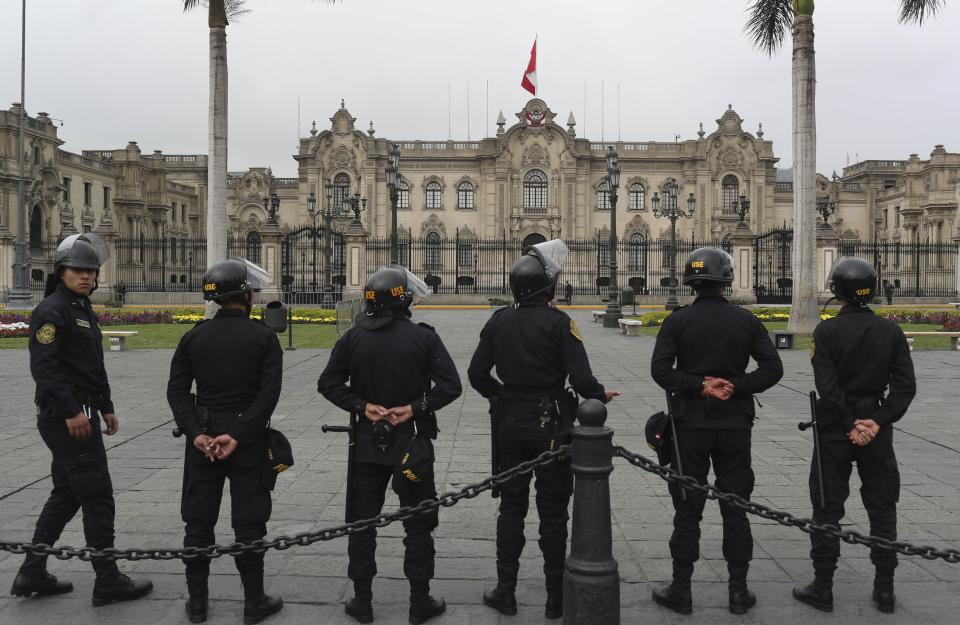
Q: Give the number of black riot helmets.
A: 6